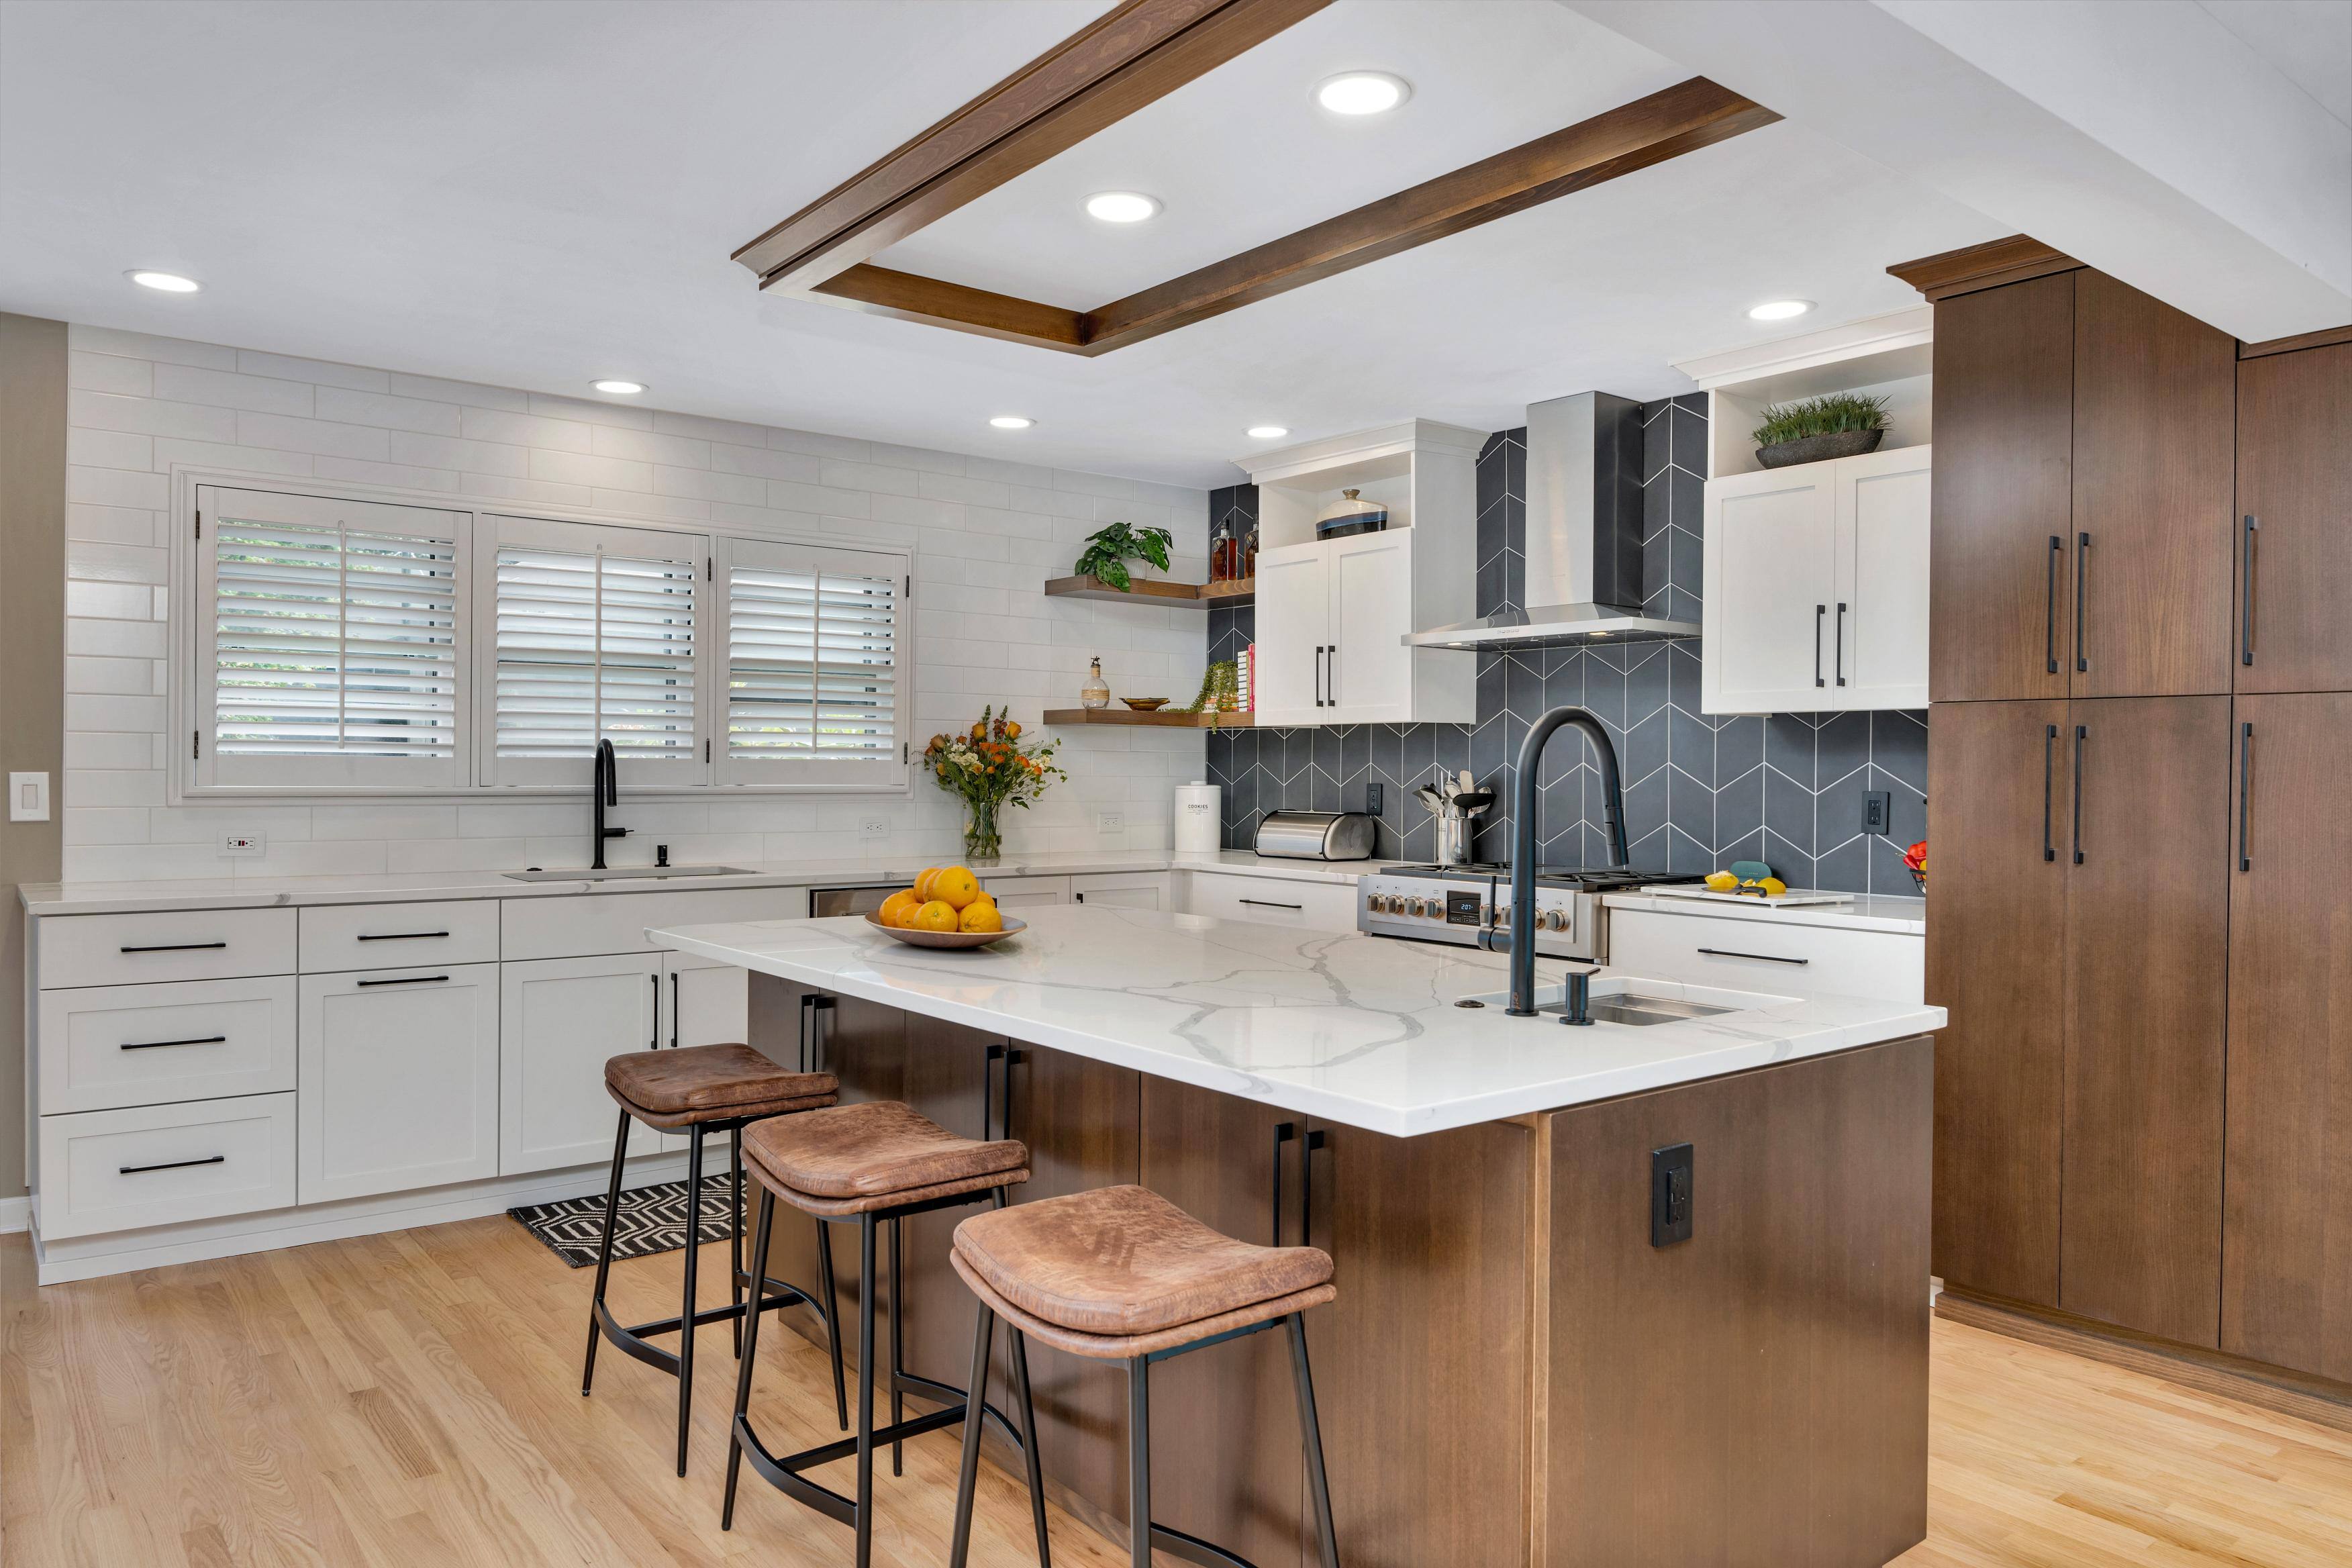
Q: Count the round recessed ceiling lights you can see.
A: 7